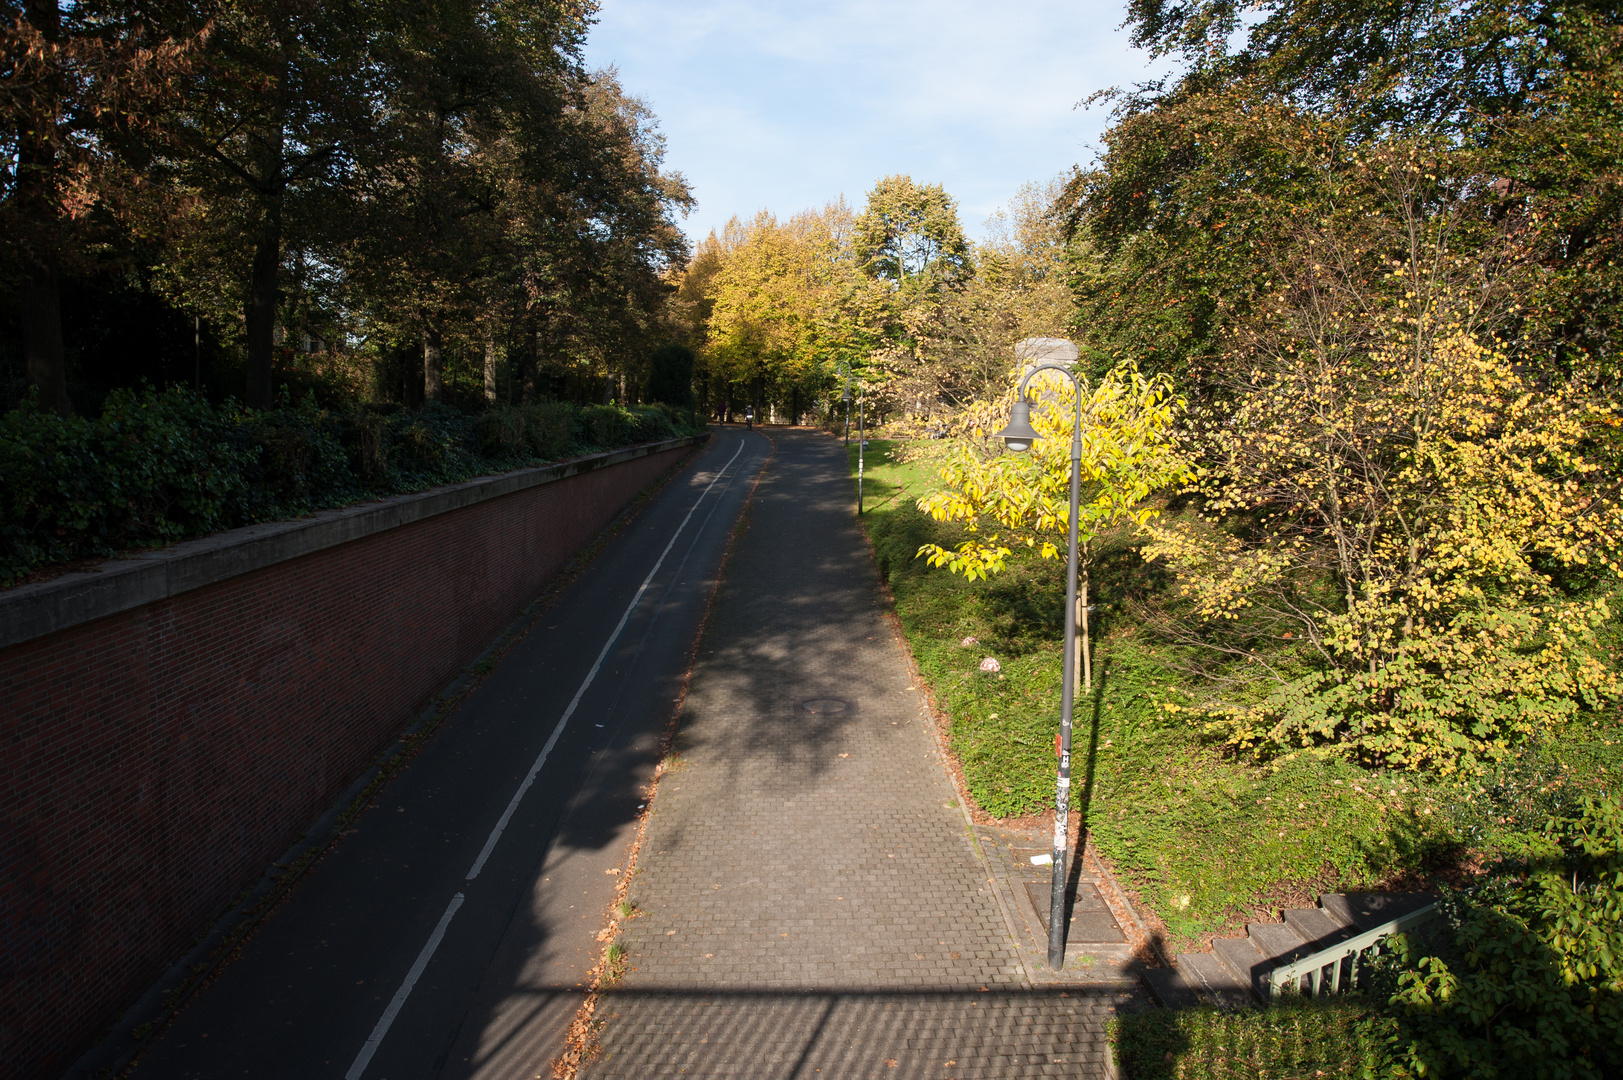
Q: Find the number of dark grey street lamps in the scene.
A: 3